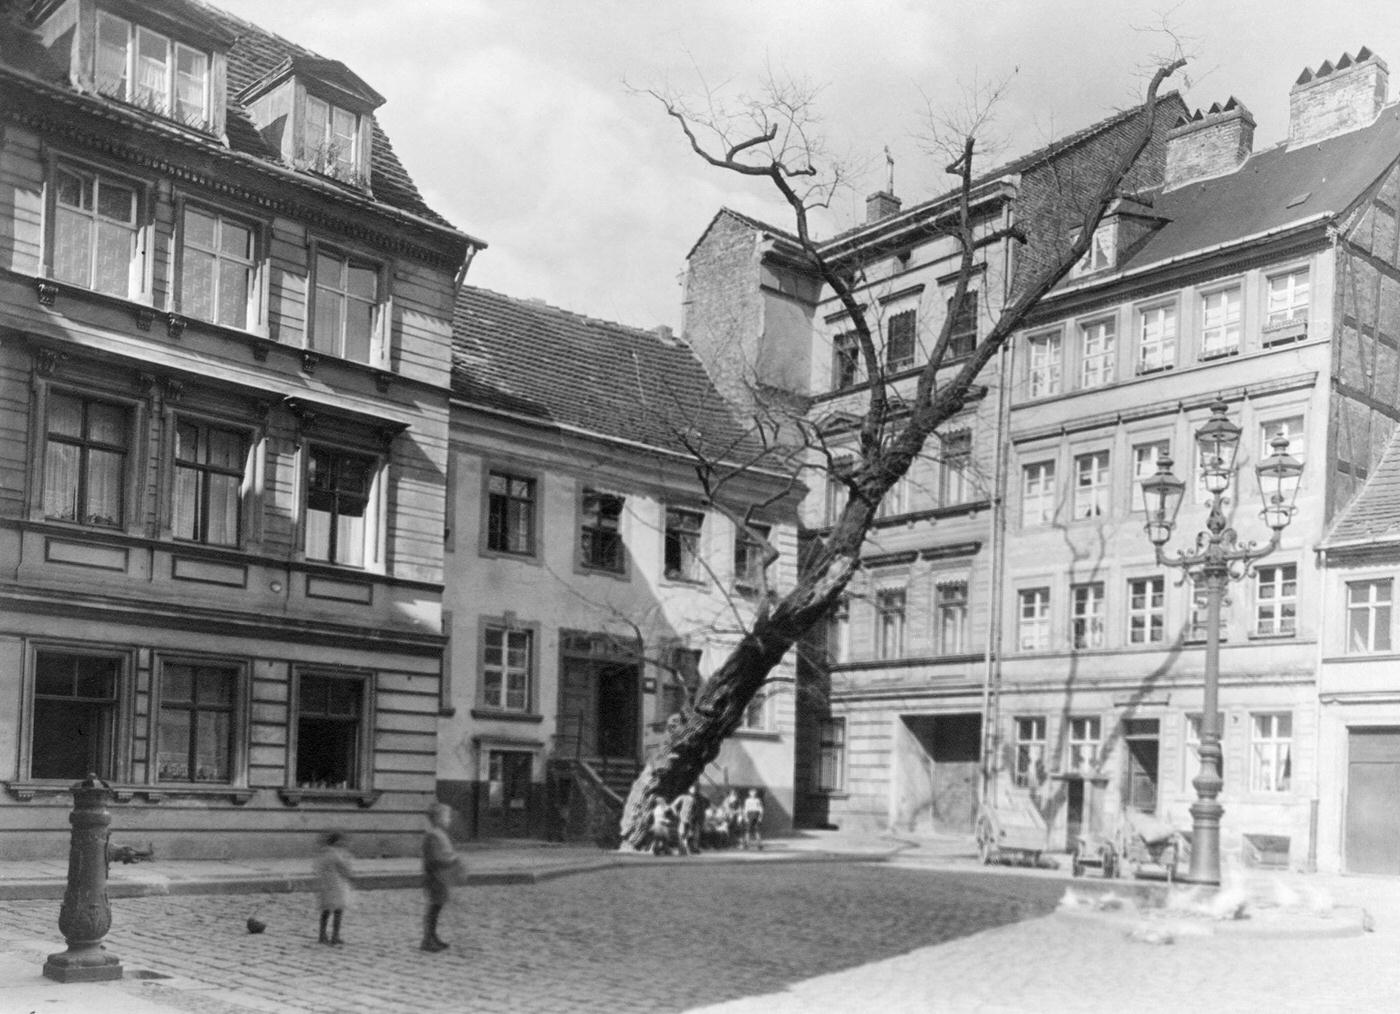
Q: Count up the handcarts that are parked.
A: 3